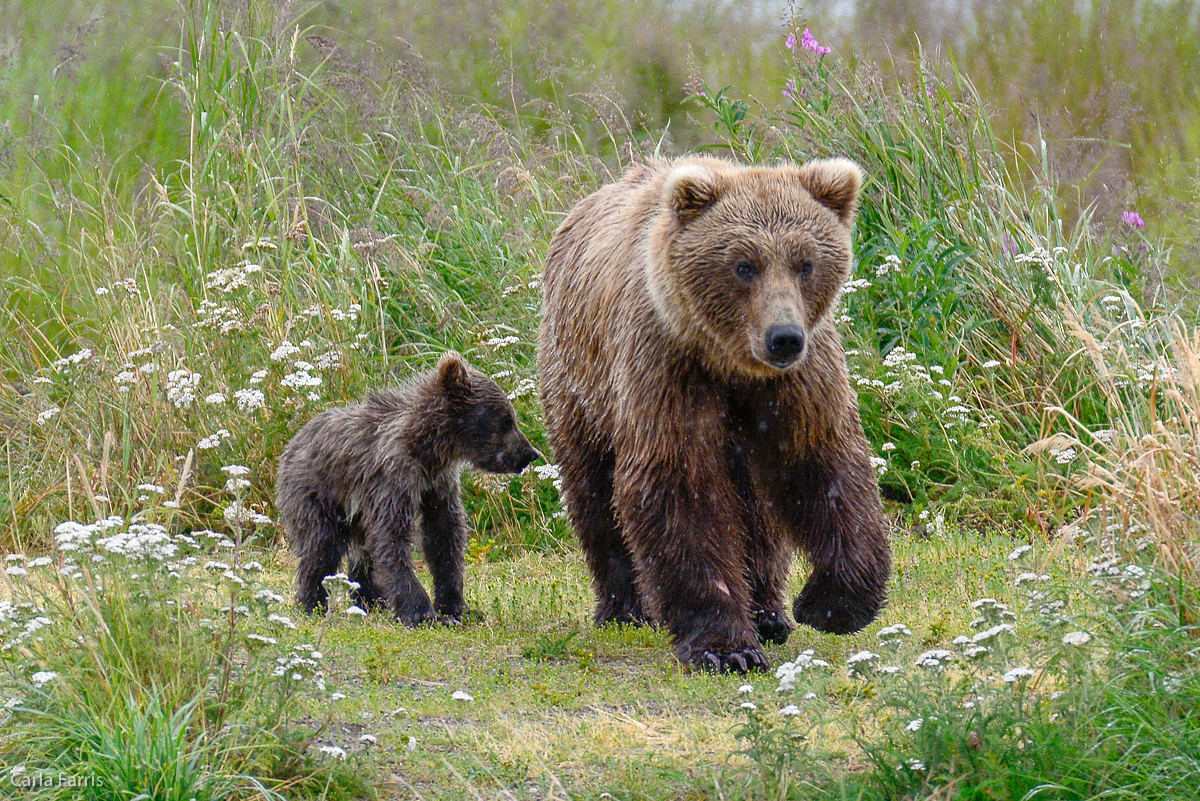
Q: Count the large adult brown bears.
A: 1